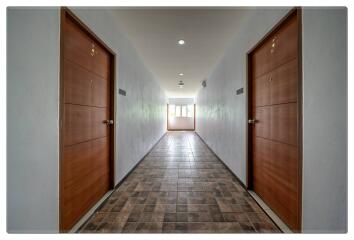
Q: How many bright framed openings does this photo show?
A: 1